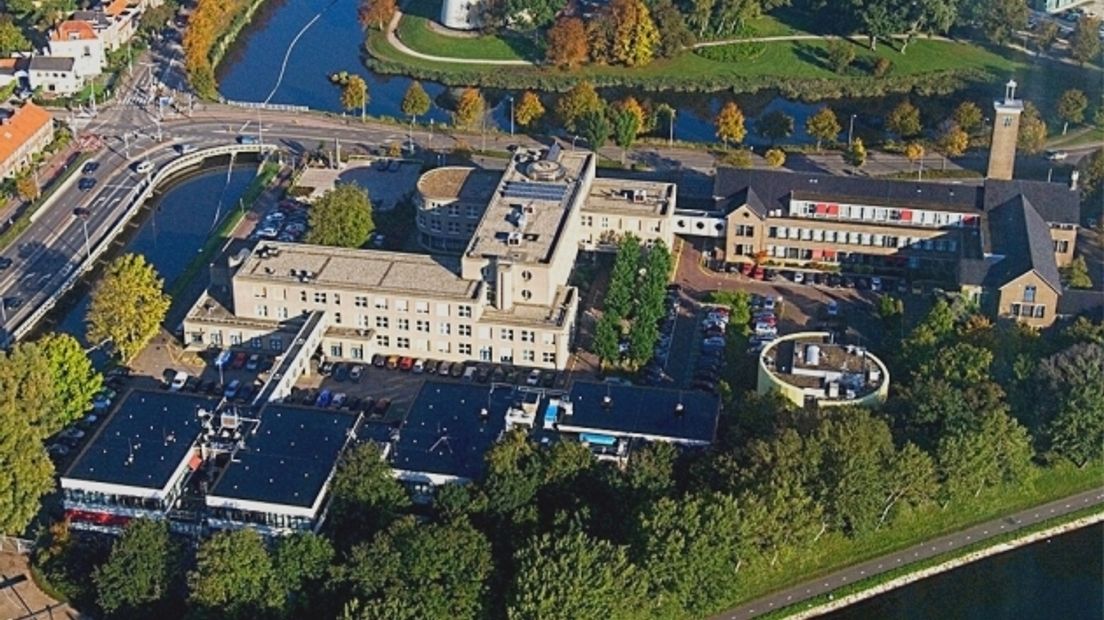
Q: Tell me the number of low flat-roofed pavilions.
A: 4